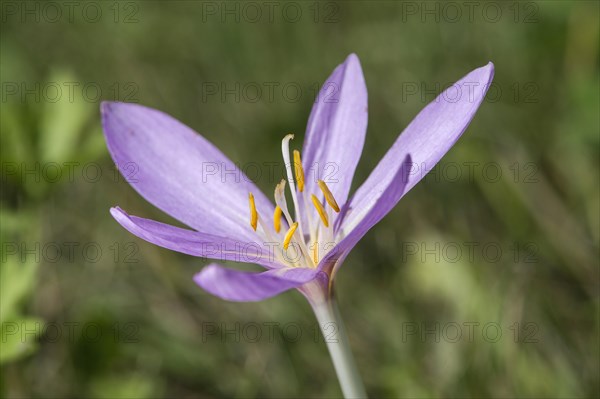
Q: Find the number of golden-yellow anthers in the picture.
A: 6